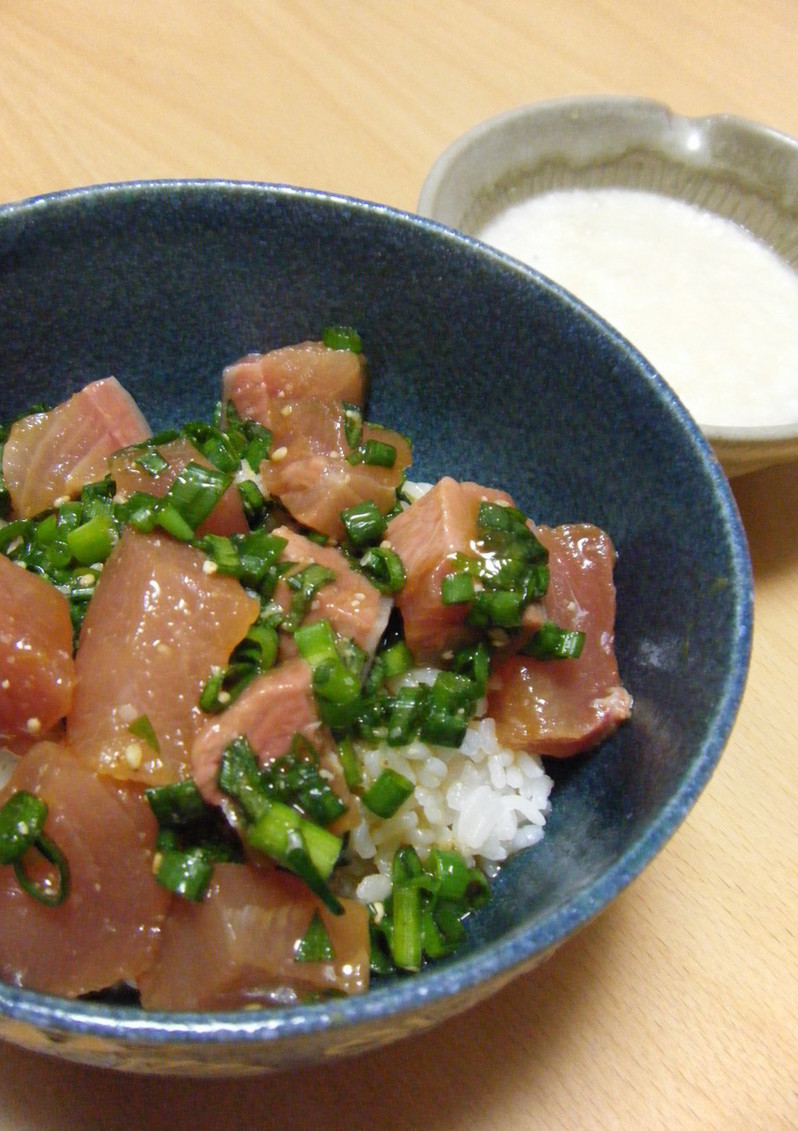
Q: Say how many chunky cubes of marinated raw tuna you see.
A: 12